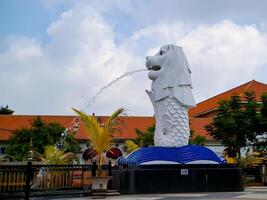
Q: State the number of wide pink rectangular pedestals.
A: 0